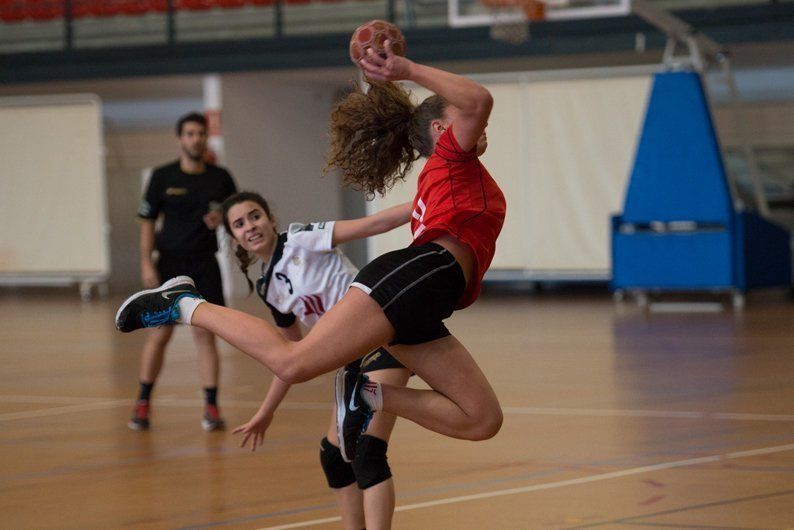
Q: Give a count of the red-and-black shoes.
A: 2